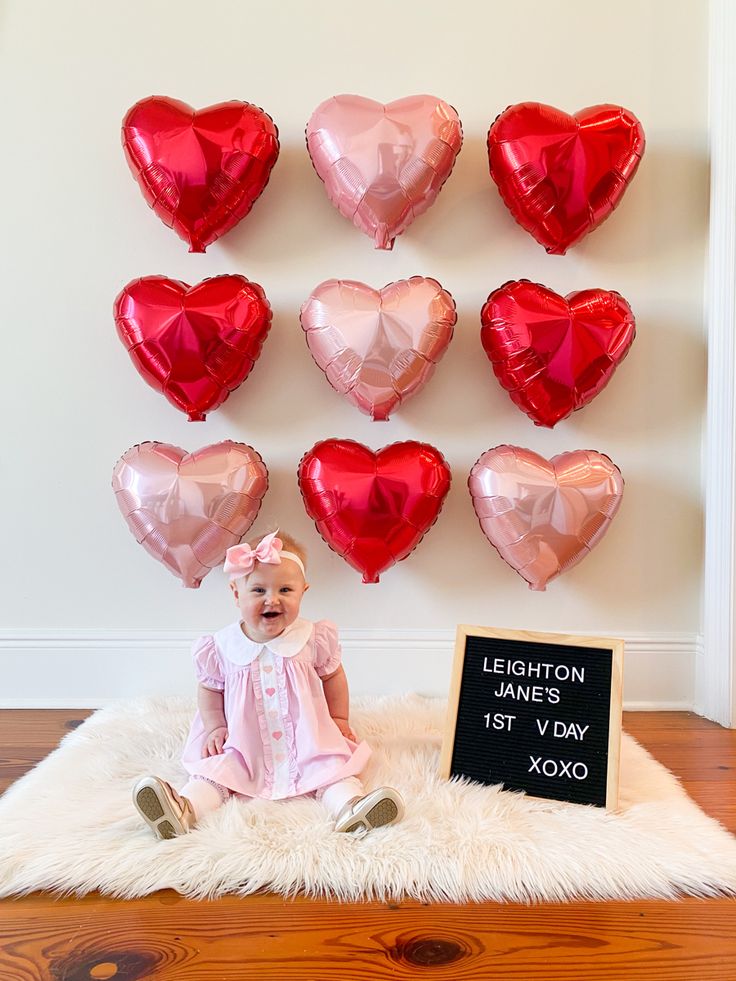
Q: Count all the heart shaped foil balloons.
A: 9